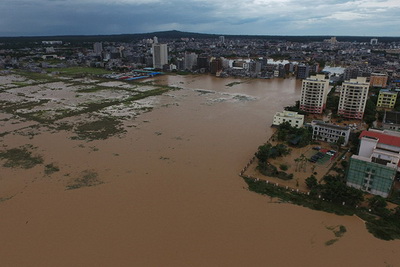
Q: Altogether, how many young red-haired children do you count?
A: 0